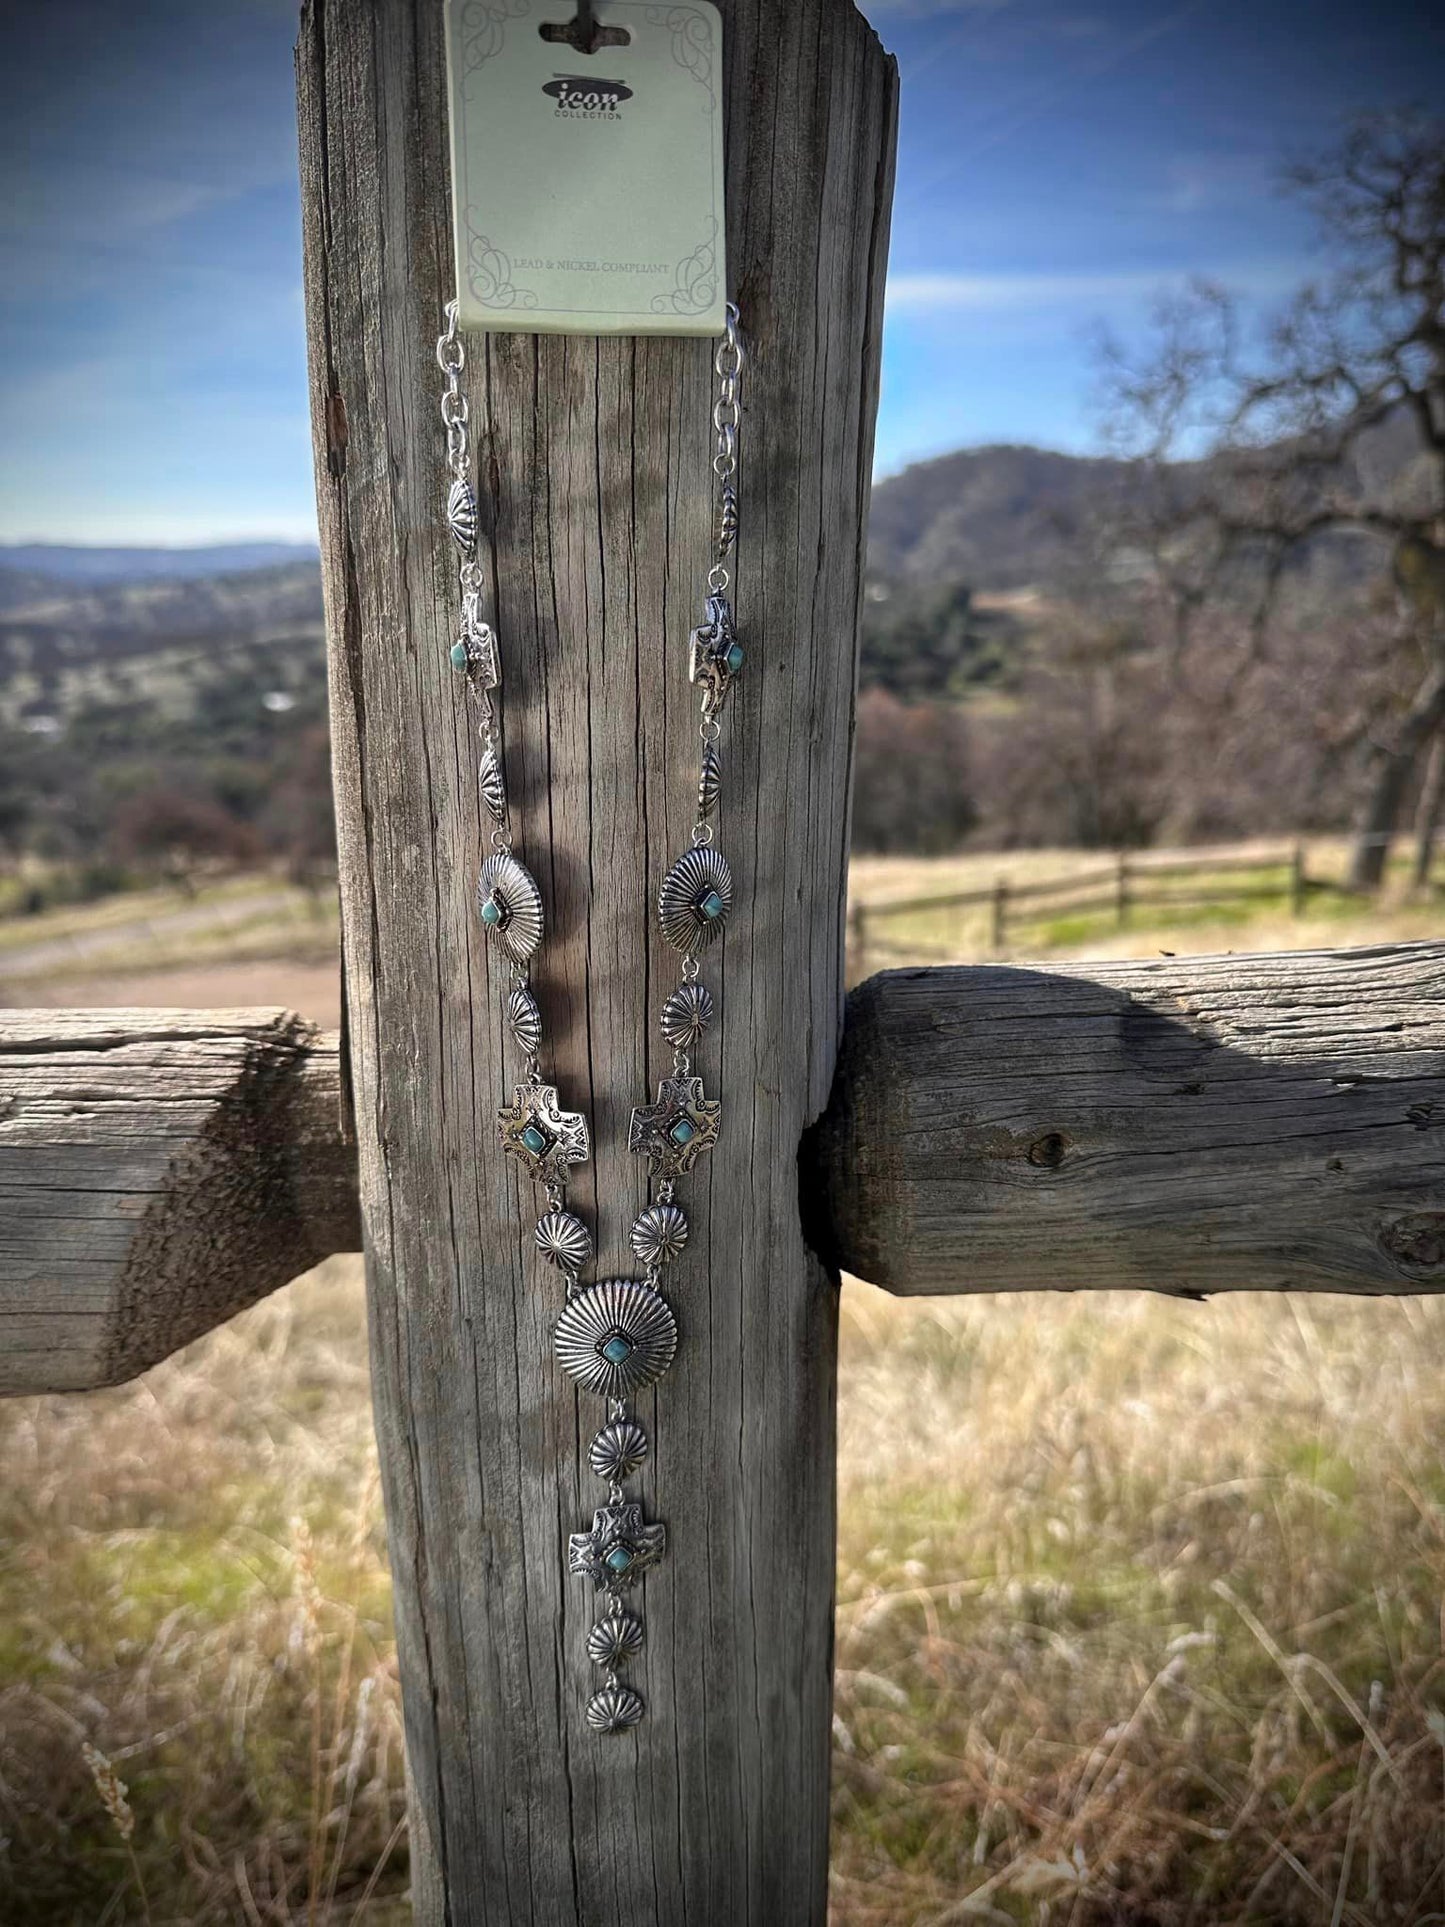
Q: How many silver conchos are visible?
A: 14